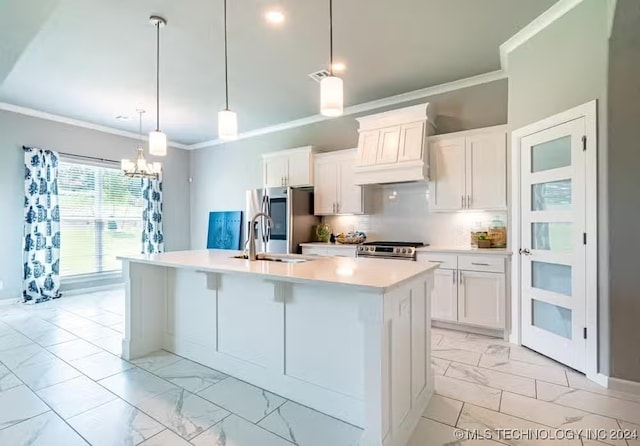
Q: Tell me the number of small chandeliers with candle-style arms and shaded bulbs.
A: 1